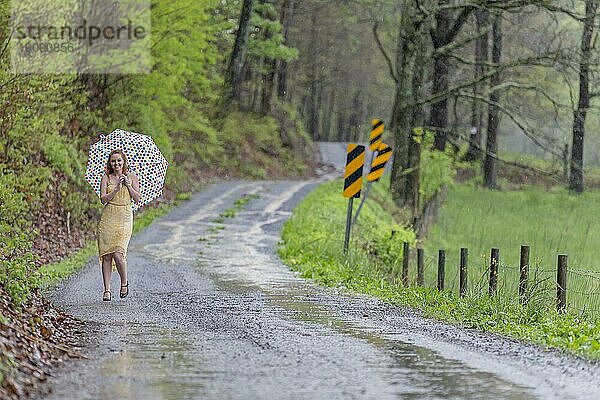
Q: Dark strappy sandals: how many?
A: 2